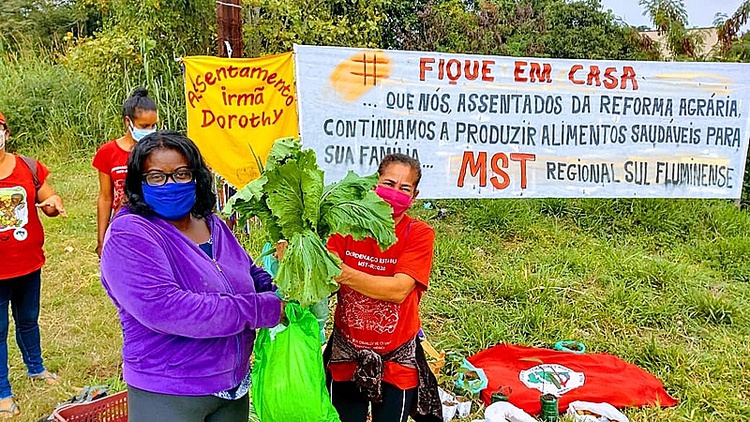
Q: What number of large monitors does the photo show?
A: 0